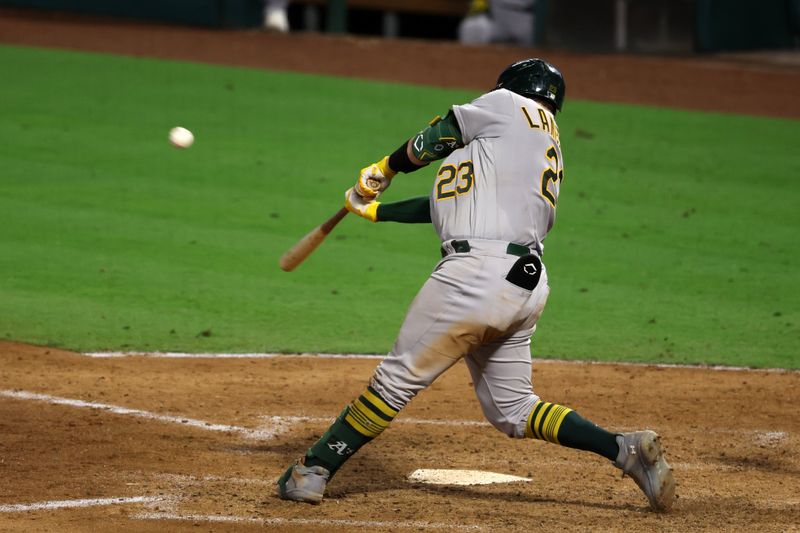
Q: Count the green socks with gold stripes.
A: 2